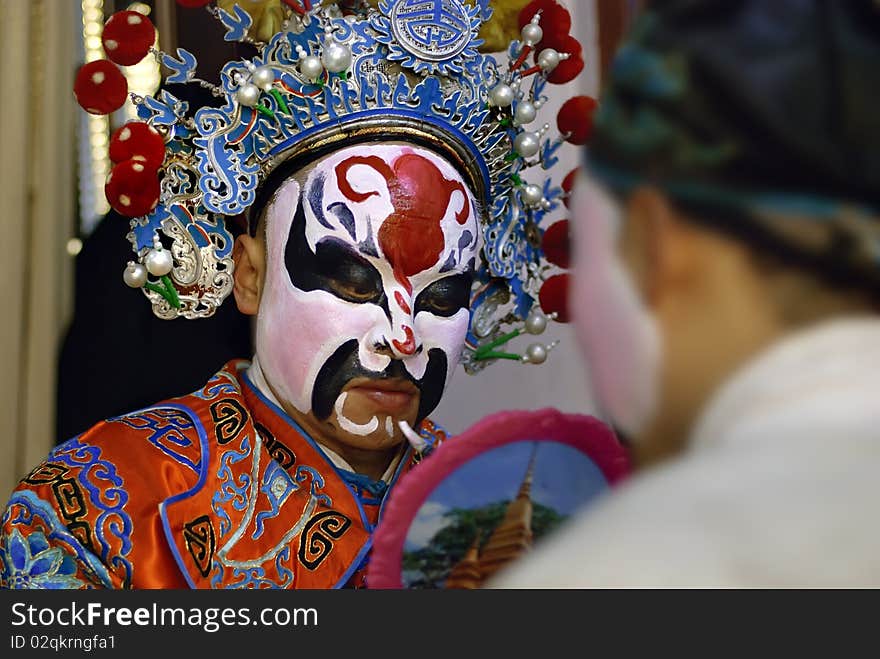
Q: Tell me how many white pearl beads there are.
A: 14